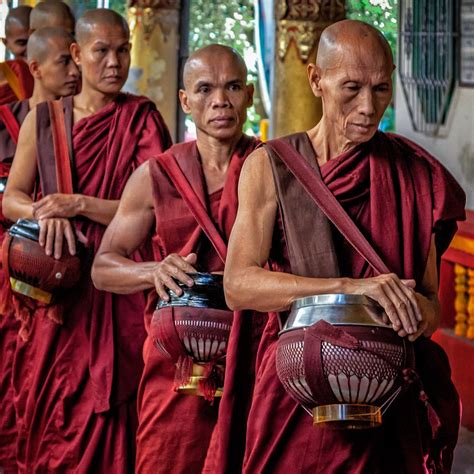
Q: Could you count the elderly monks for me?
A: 1